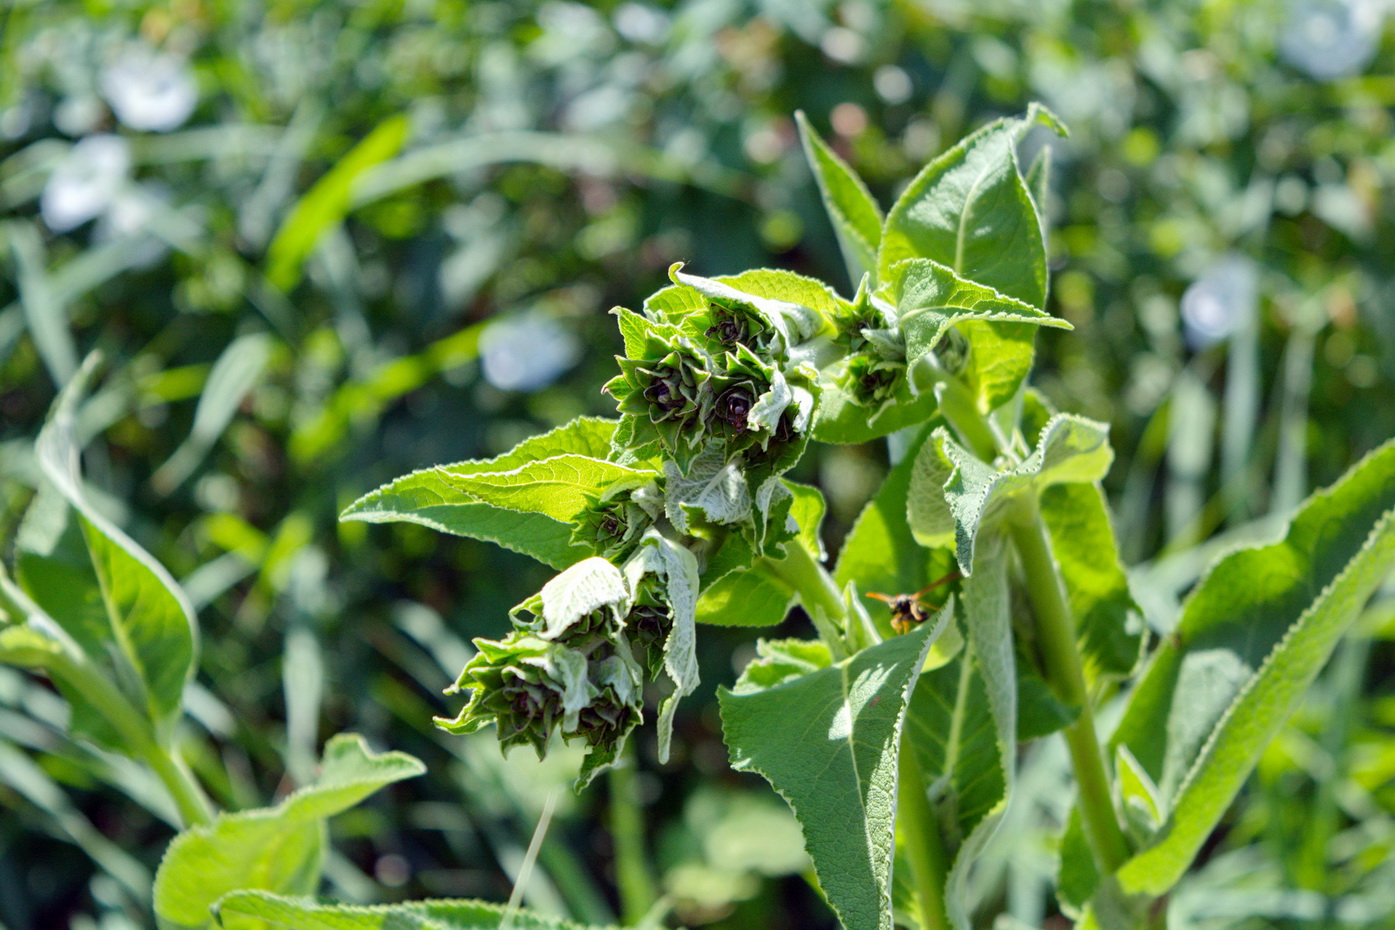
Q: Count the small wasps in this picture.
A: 1